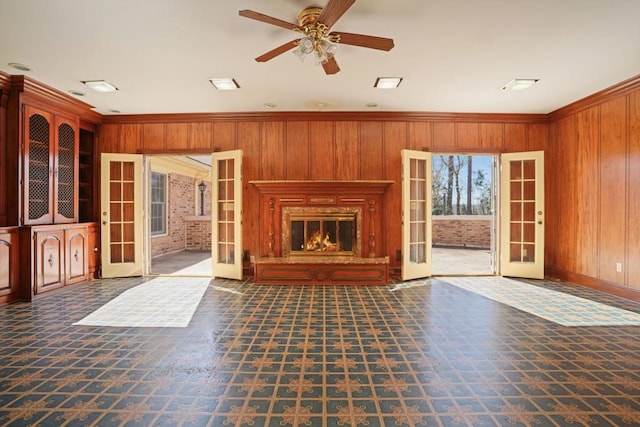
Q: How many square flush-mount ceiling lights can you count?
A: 4